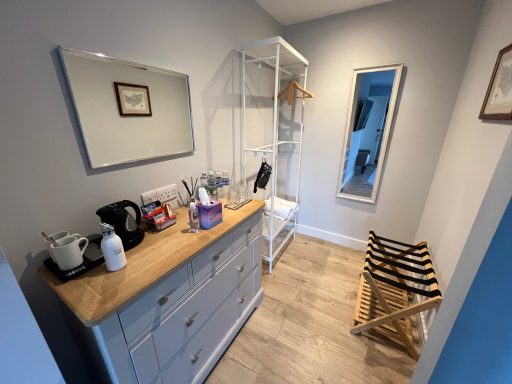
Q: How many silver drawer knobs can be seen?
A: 7